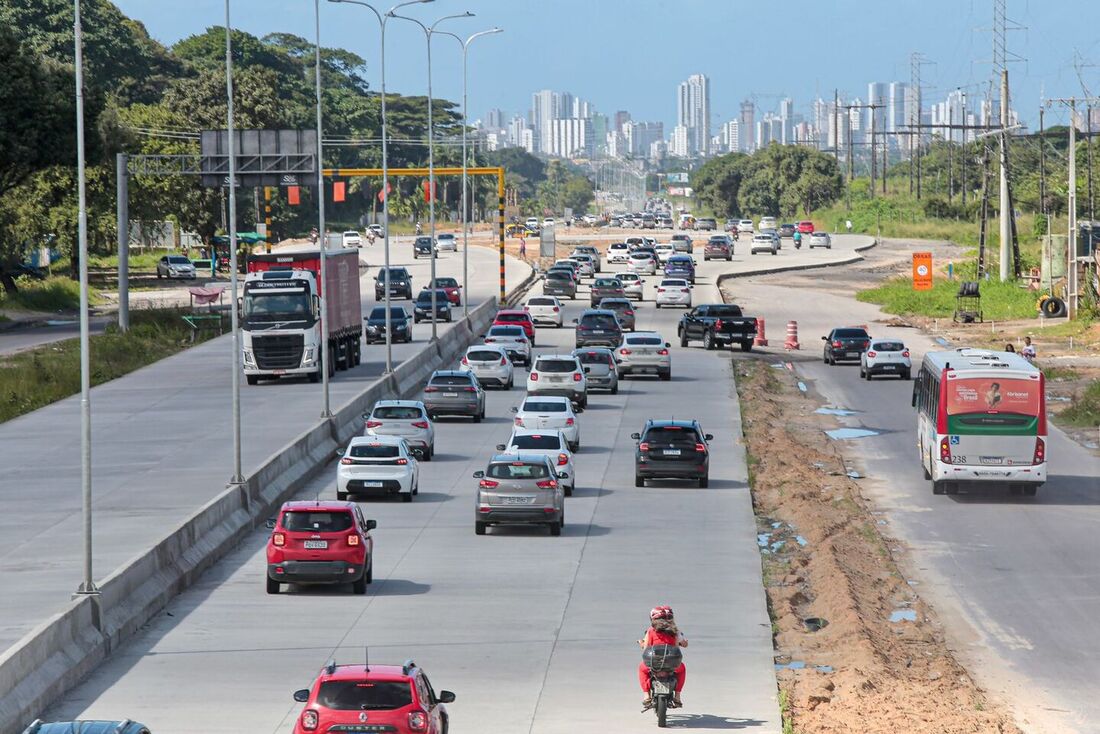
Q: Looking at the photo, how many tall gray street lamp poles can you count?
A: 6